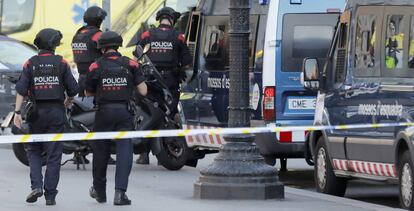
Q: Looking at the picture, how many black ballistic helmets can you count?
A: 4